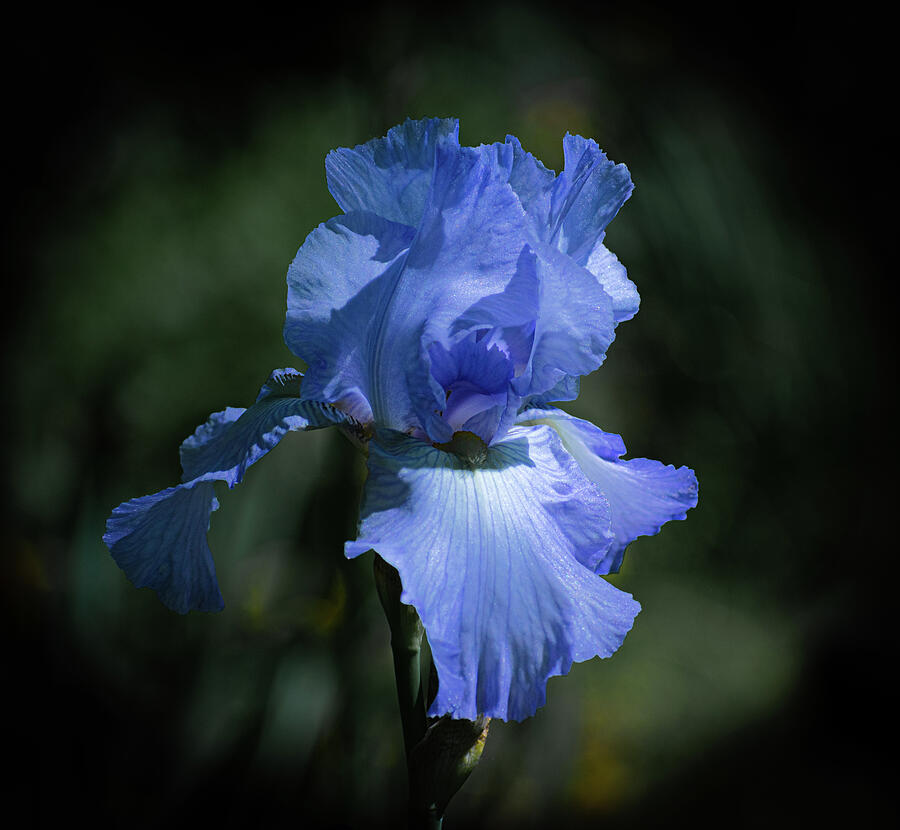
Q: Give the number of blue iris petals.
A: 6